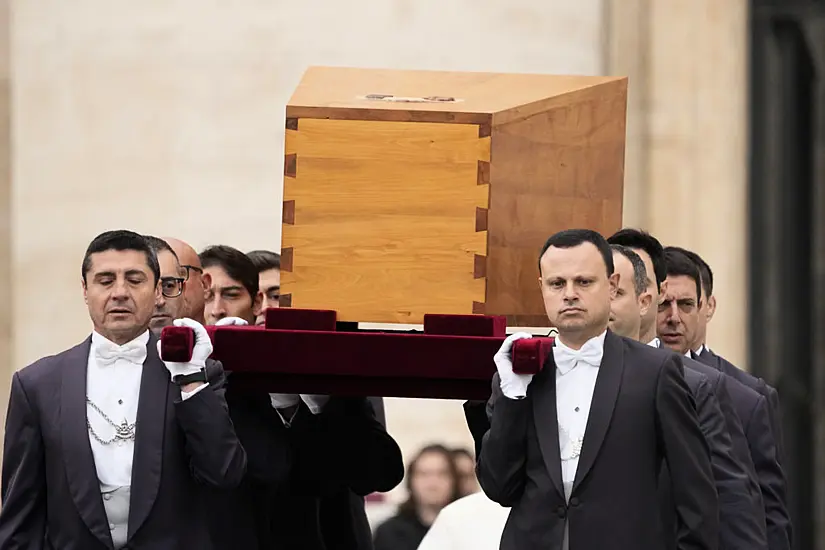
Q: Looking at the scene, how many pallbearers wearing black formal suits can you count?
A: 10